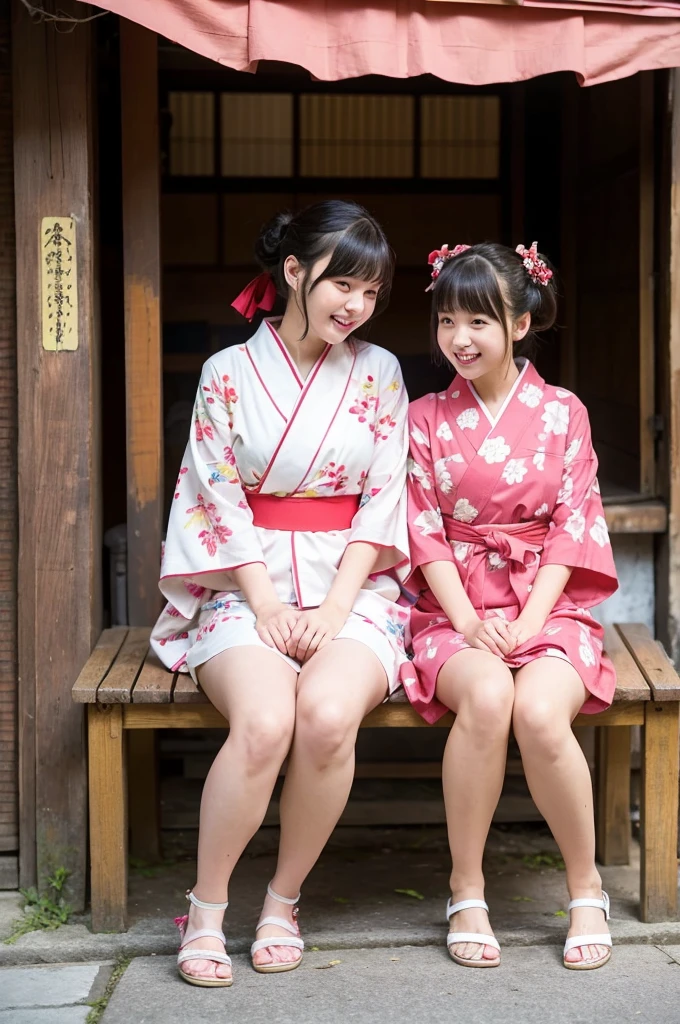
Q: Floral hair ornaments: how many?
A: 2